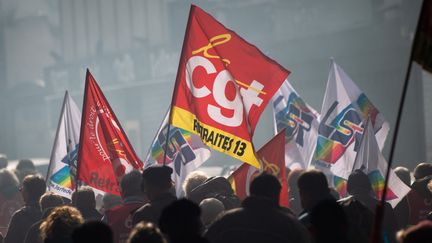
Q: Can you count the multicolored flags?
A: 5